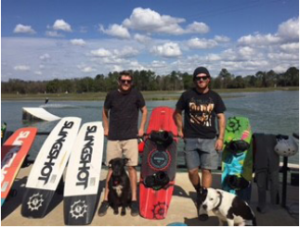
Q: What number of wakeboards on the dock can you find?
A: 5